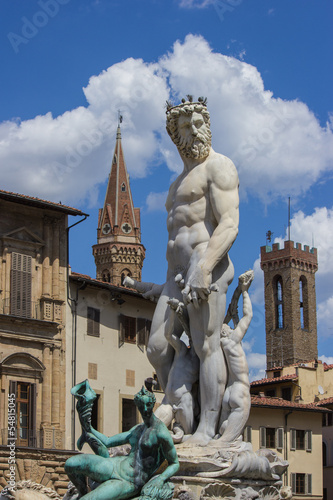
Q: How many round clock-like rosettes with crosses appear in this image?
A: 2